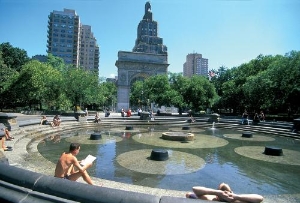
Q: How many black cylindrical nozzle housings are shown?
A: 6